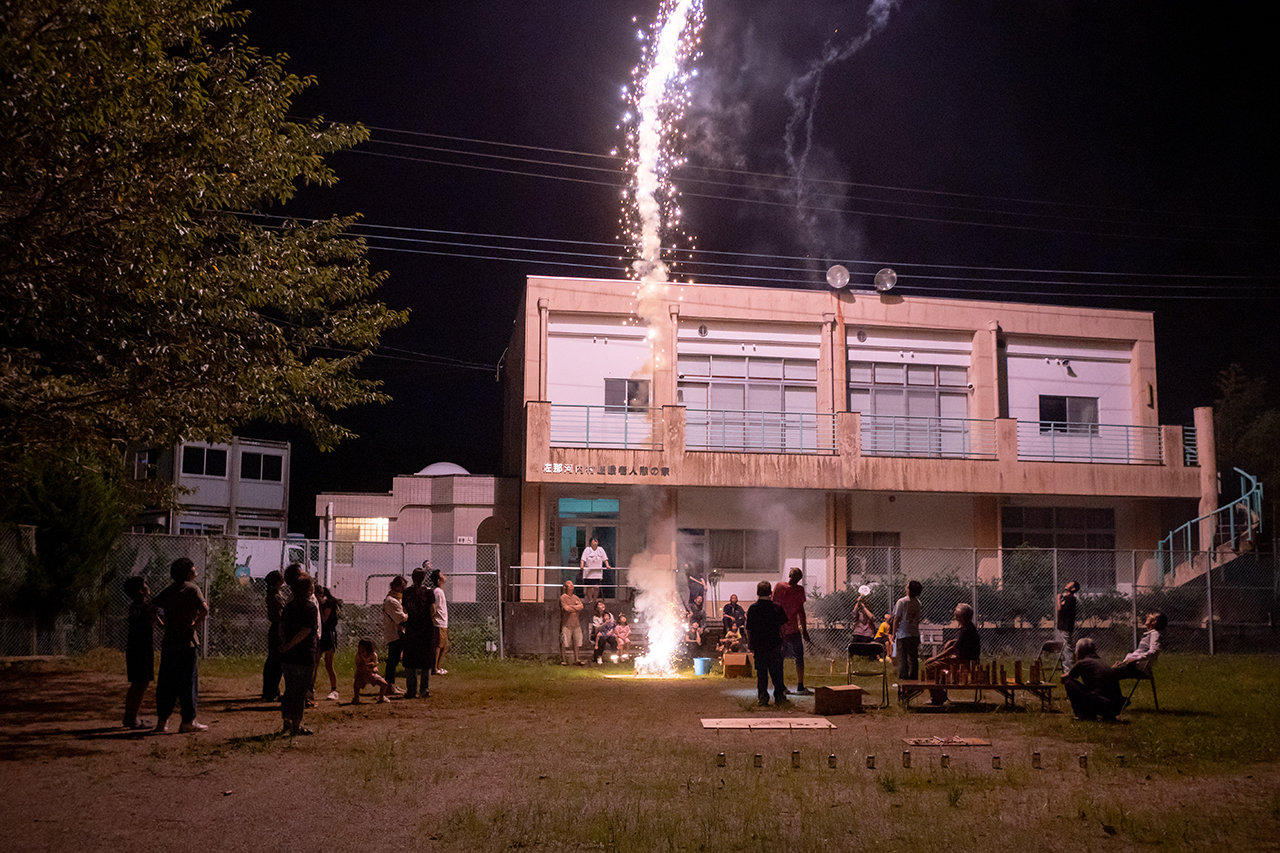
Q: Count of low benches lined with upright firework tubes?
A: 1